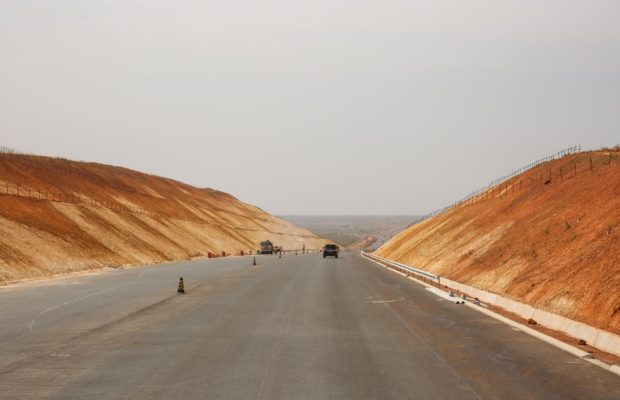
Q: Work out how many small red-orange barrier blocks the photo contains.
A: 3